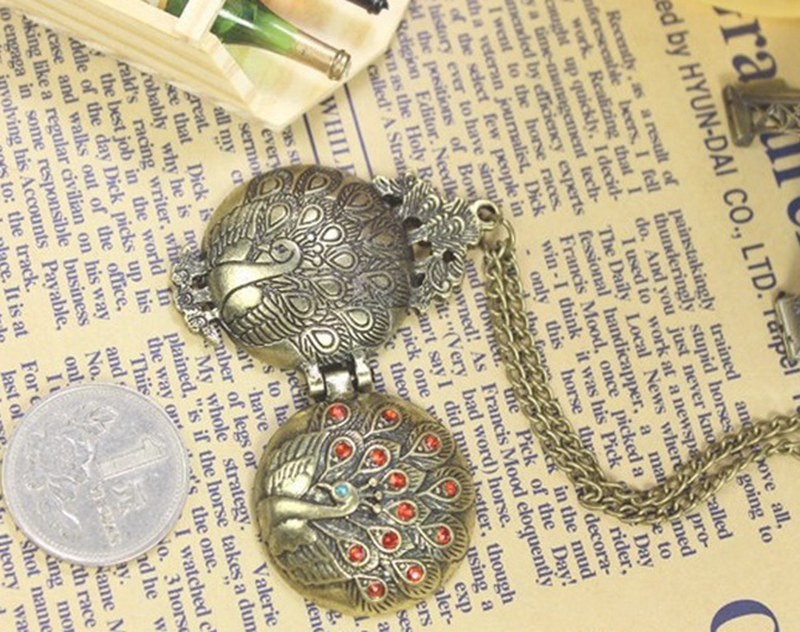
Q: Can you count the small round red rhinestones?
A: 13